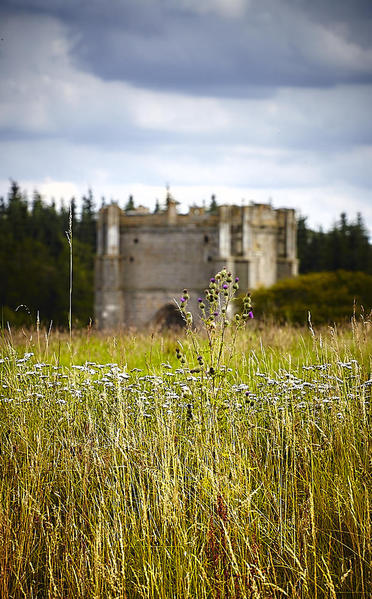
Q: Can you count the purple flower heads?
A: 7